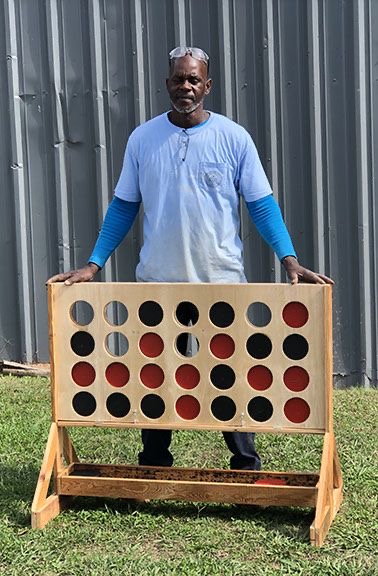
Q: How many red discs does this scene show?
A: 12